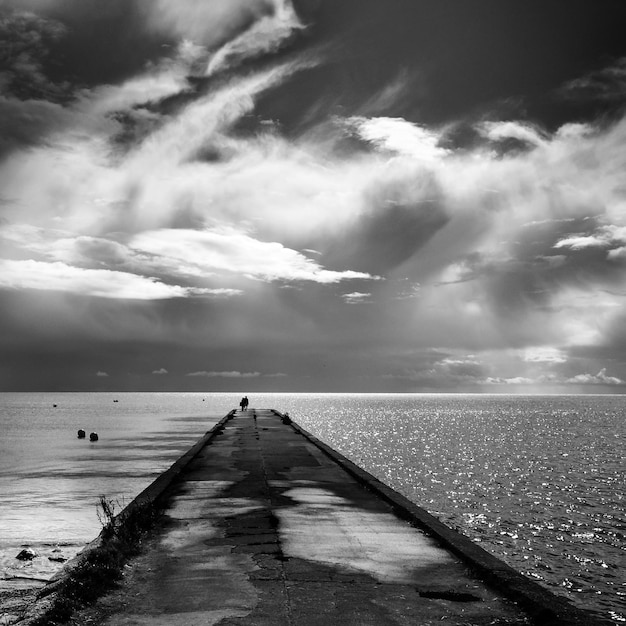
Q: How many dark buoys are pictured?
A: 2